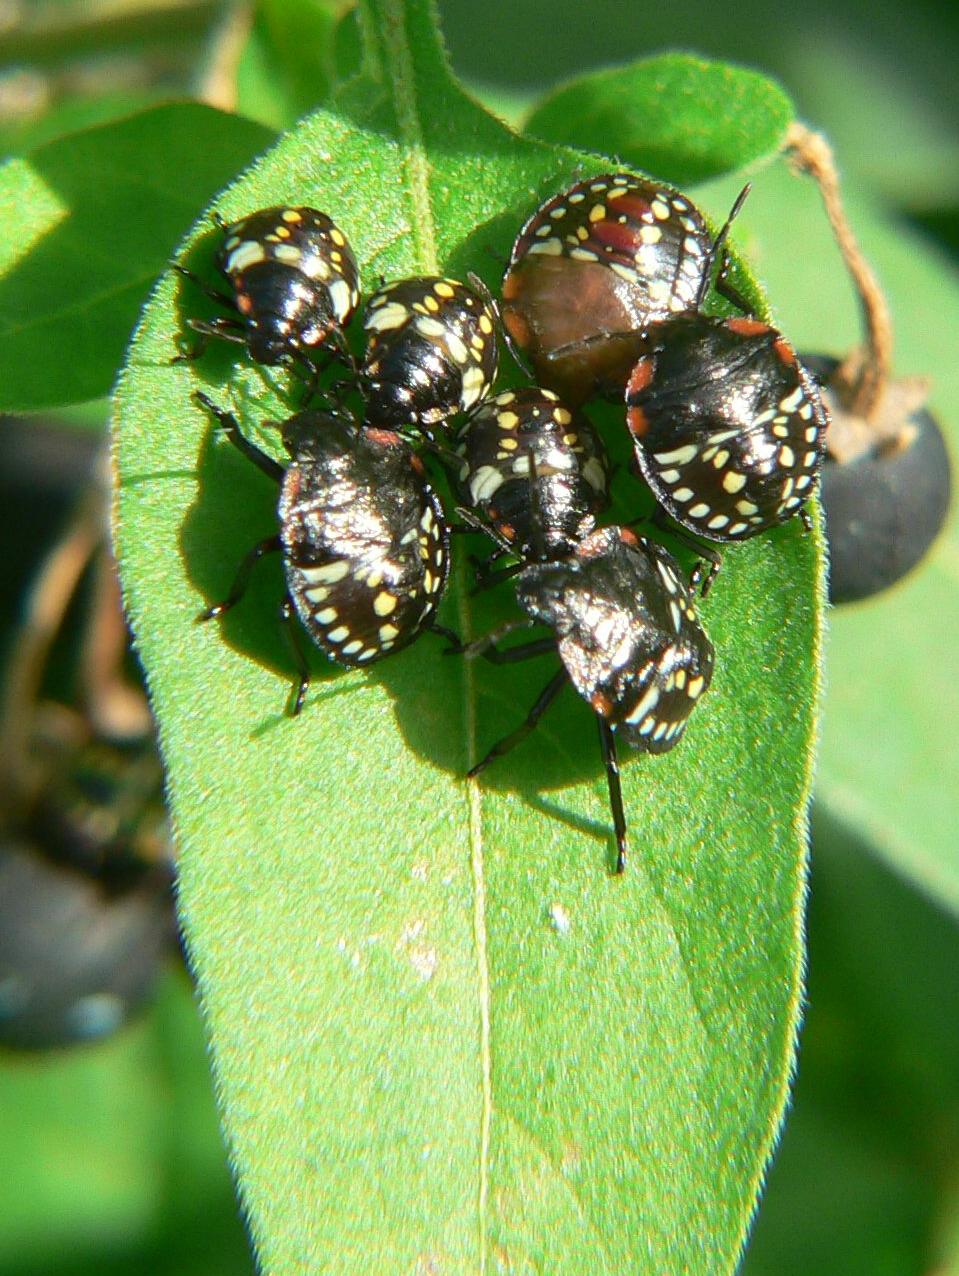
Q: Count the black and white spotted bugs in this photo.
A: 7